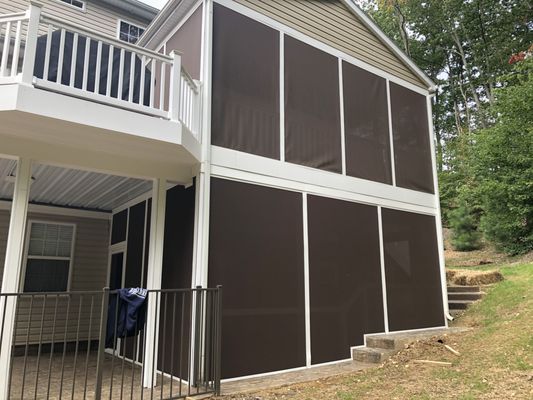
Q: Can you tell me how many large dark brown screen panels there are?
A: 7